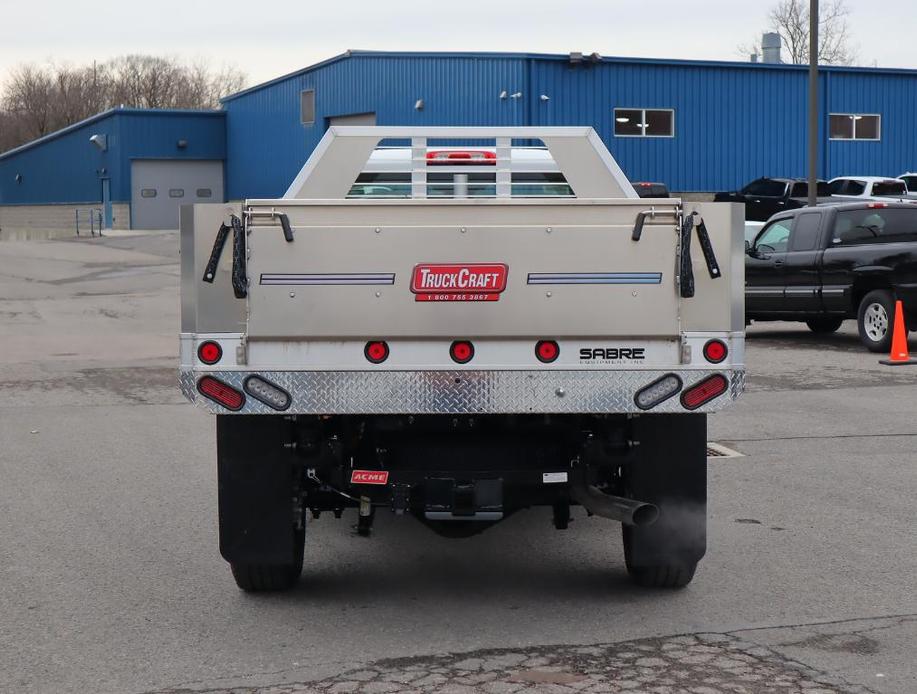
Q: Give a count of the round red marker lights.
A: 5